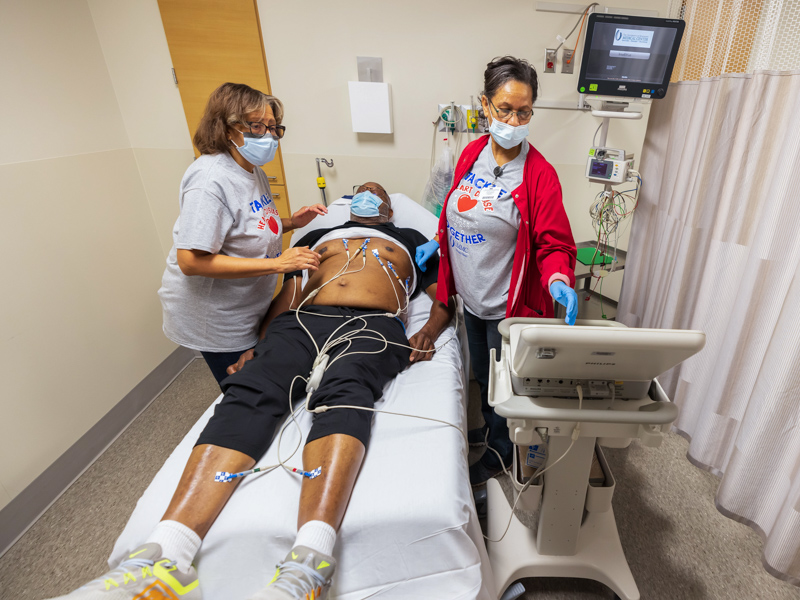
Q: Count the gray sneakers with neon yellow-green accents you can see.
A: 2